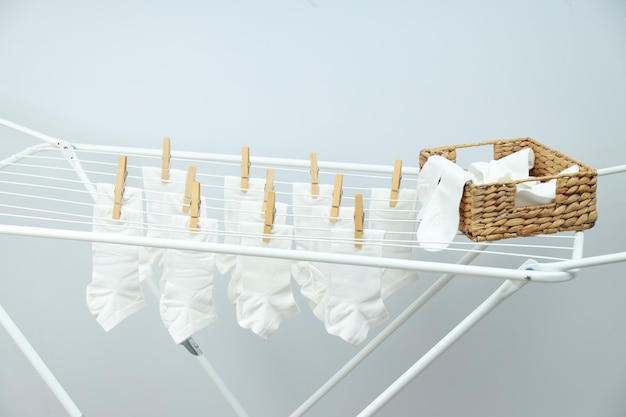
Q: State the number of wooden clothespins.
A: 11